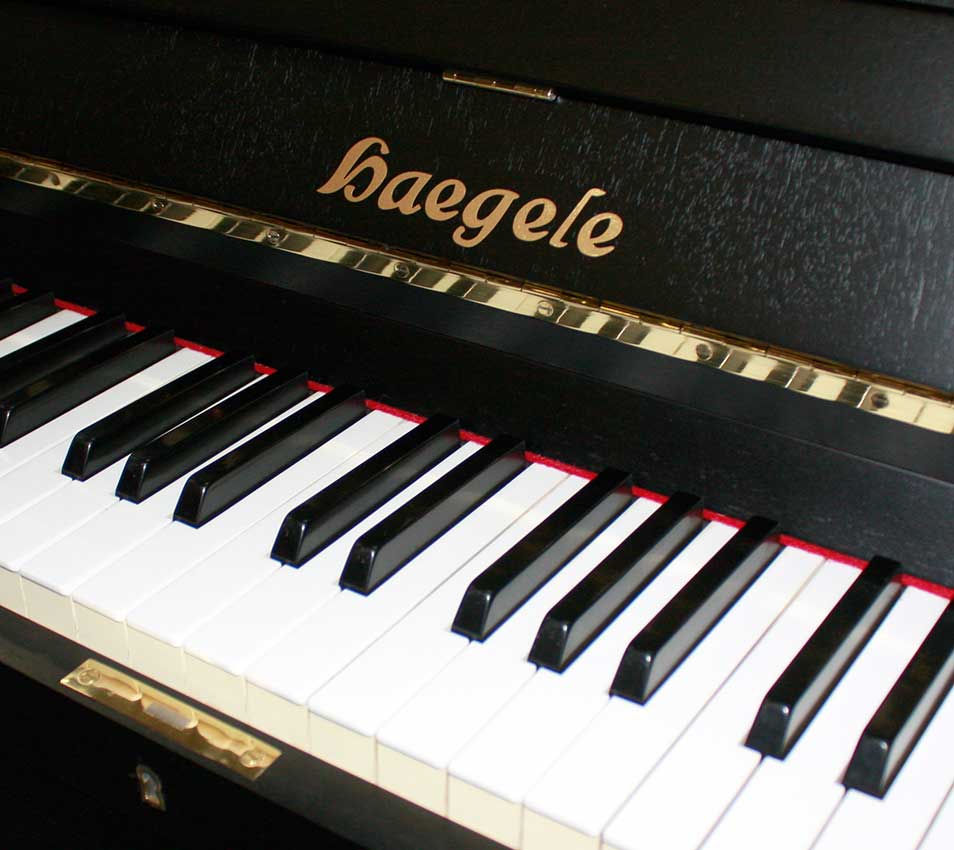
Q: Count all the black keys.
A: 14